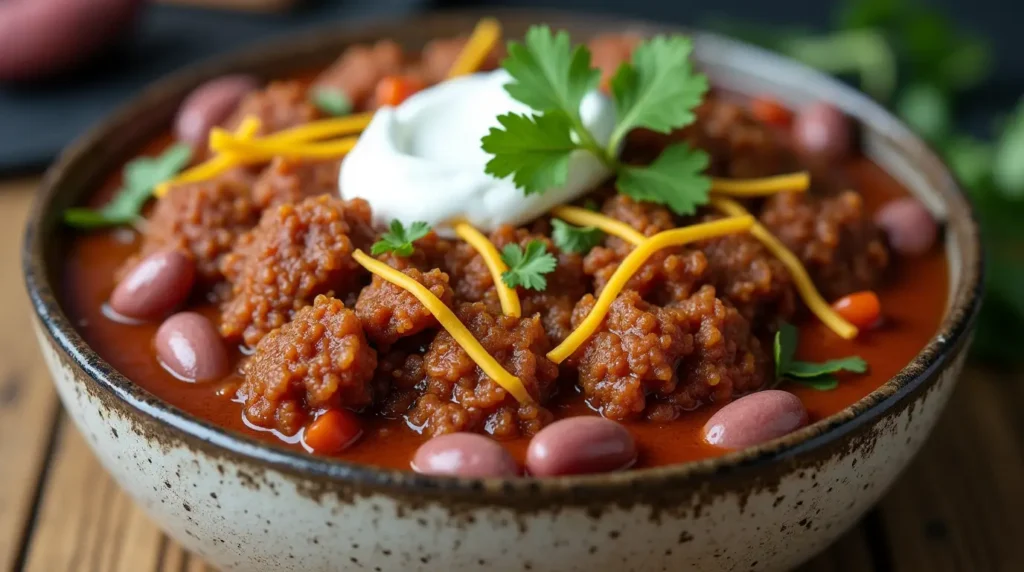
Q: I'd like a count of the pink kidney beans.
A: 8